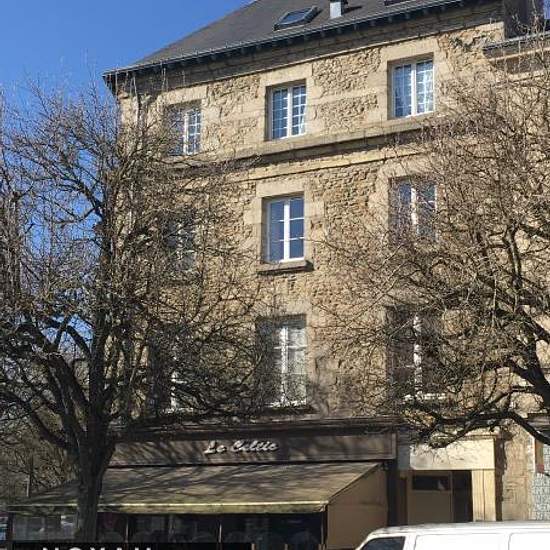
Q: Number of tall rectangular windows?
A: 9